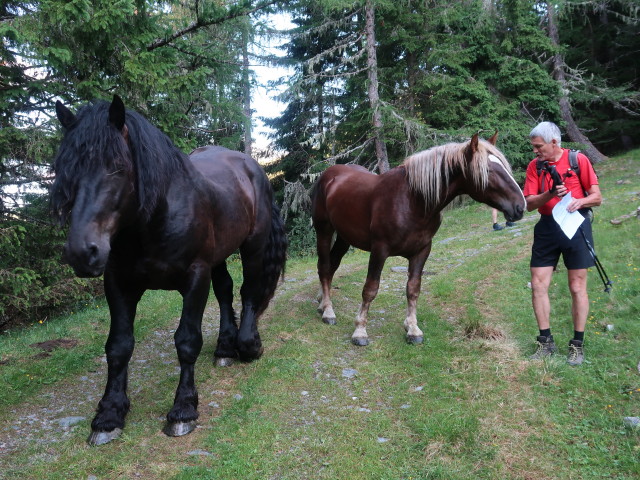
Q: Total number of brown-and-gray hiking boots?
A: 2